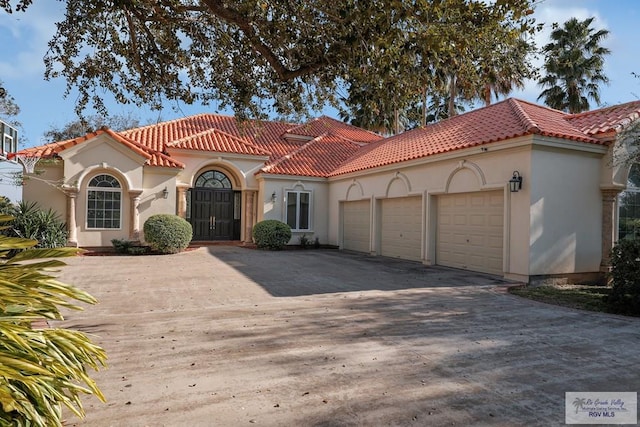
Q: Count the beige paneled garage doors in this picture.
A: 3